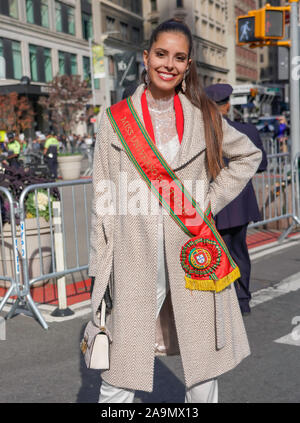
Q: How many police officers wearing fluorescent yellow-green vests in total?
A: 2